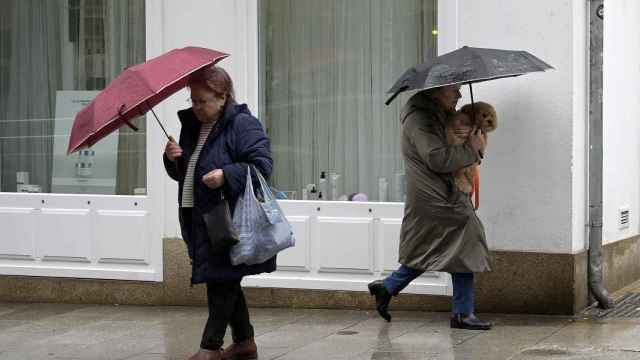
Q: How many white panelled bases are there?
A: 2